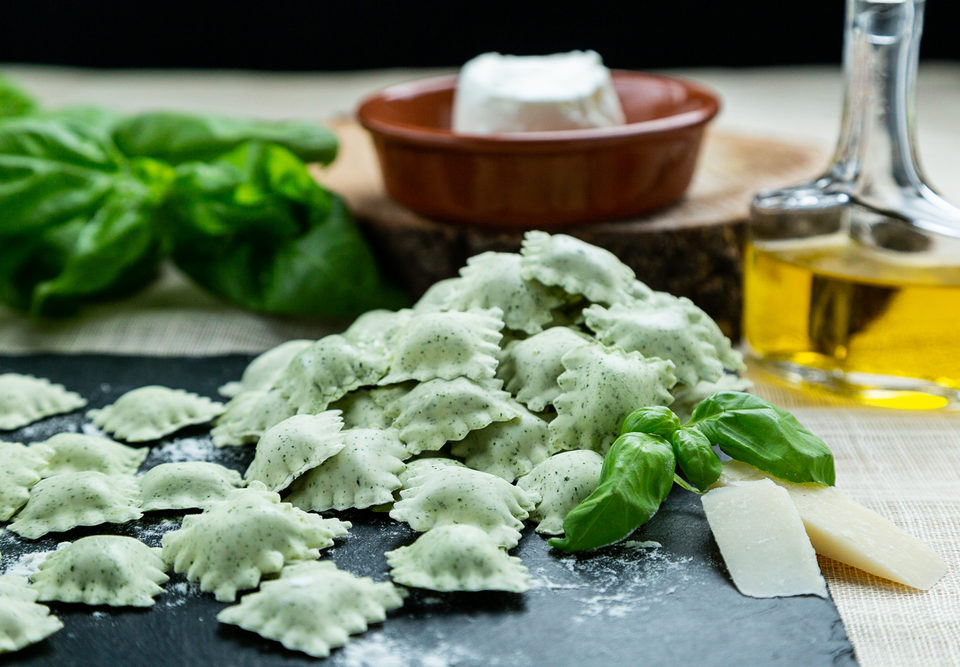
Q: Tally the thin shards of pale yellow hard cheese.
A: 2